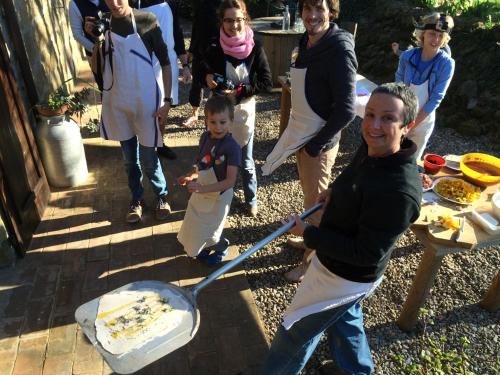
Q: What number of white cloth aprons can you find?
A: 7